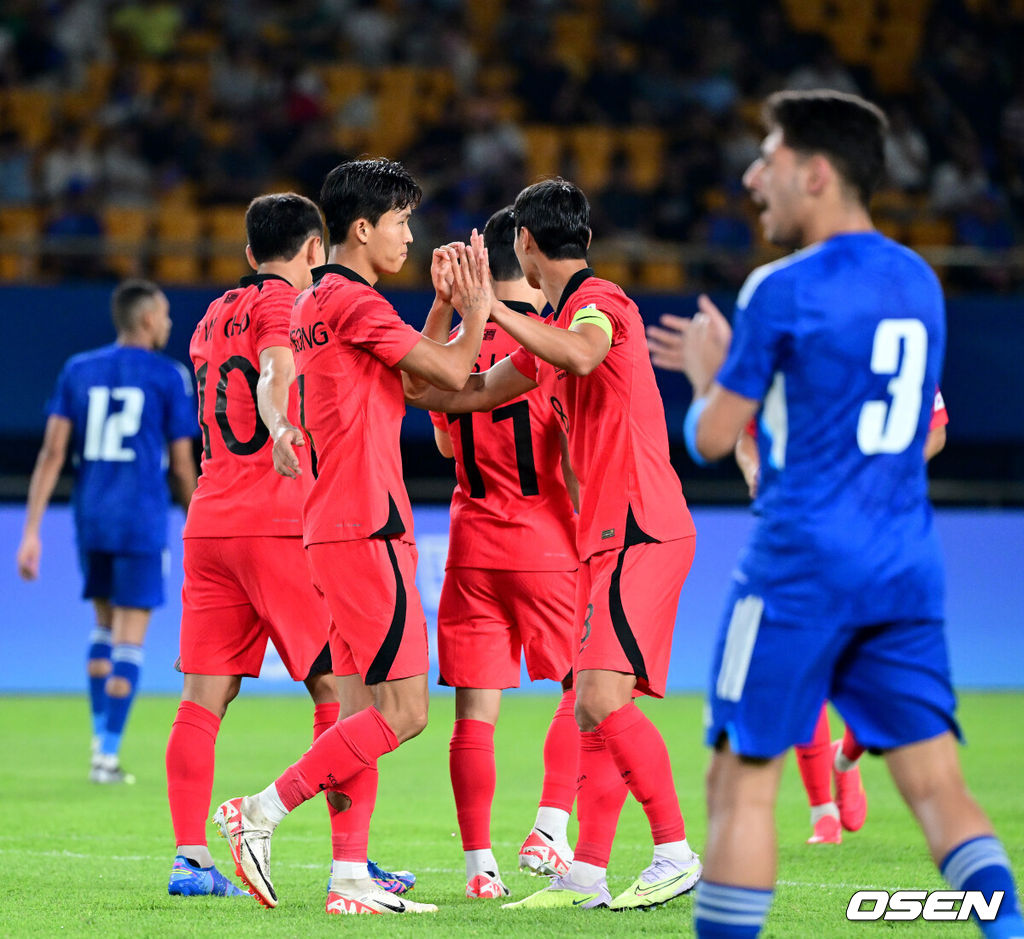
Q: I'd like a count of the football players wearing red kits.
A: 5